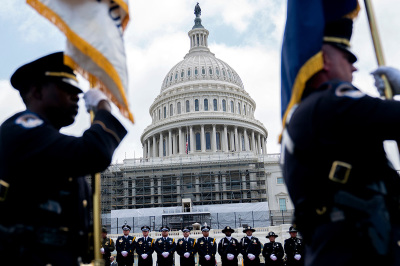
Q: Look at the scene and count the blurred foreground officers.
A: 2